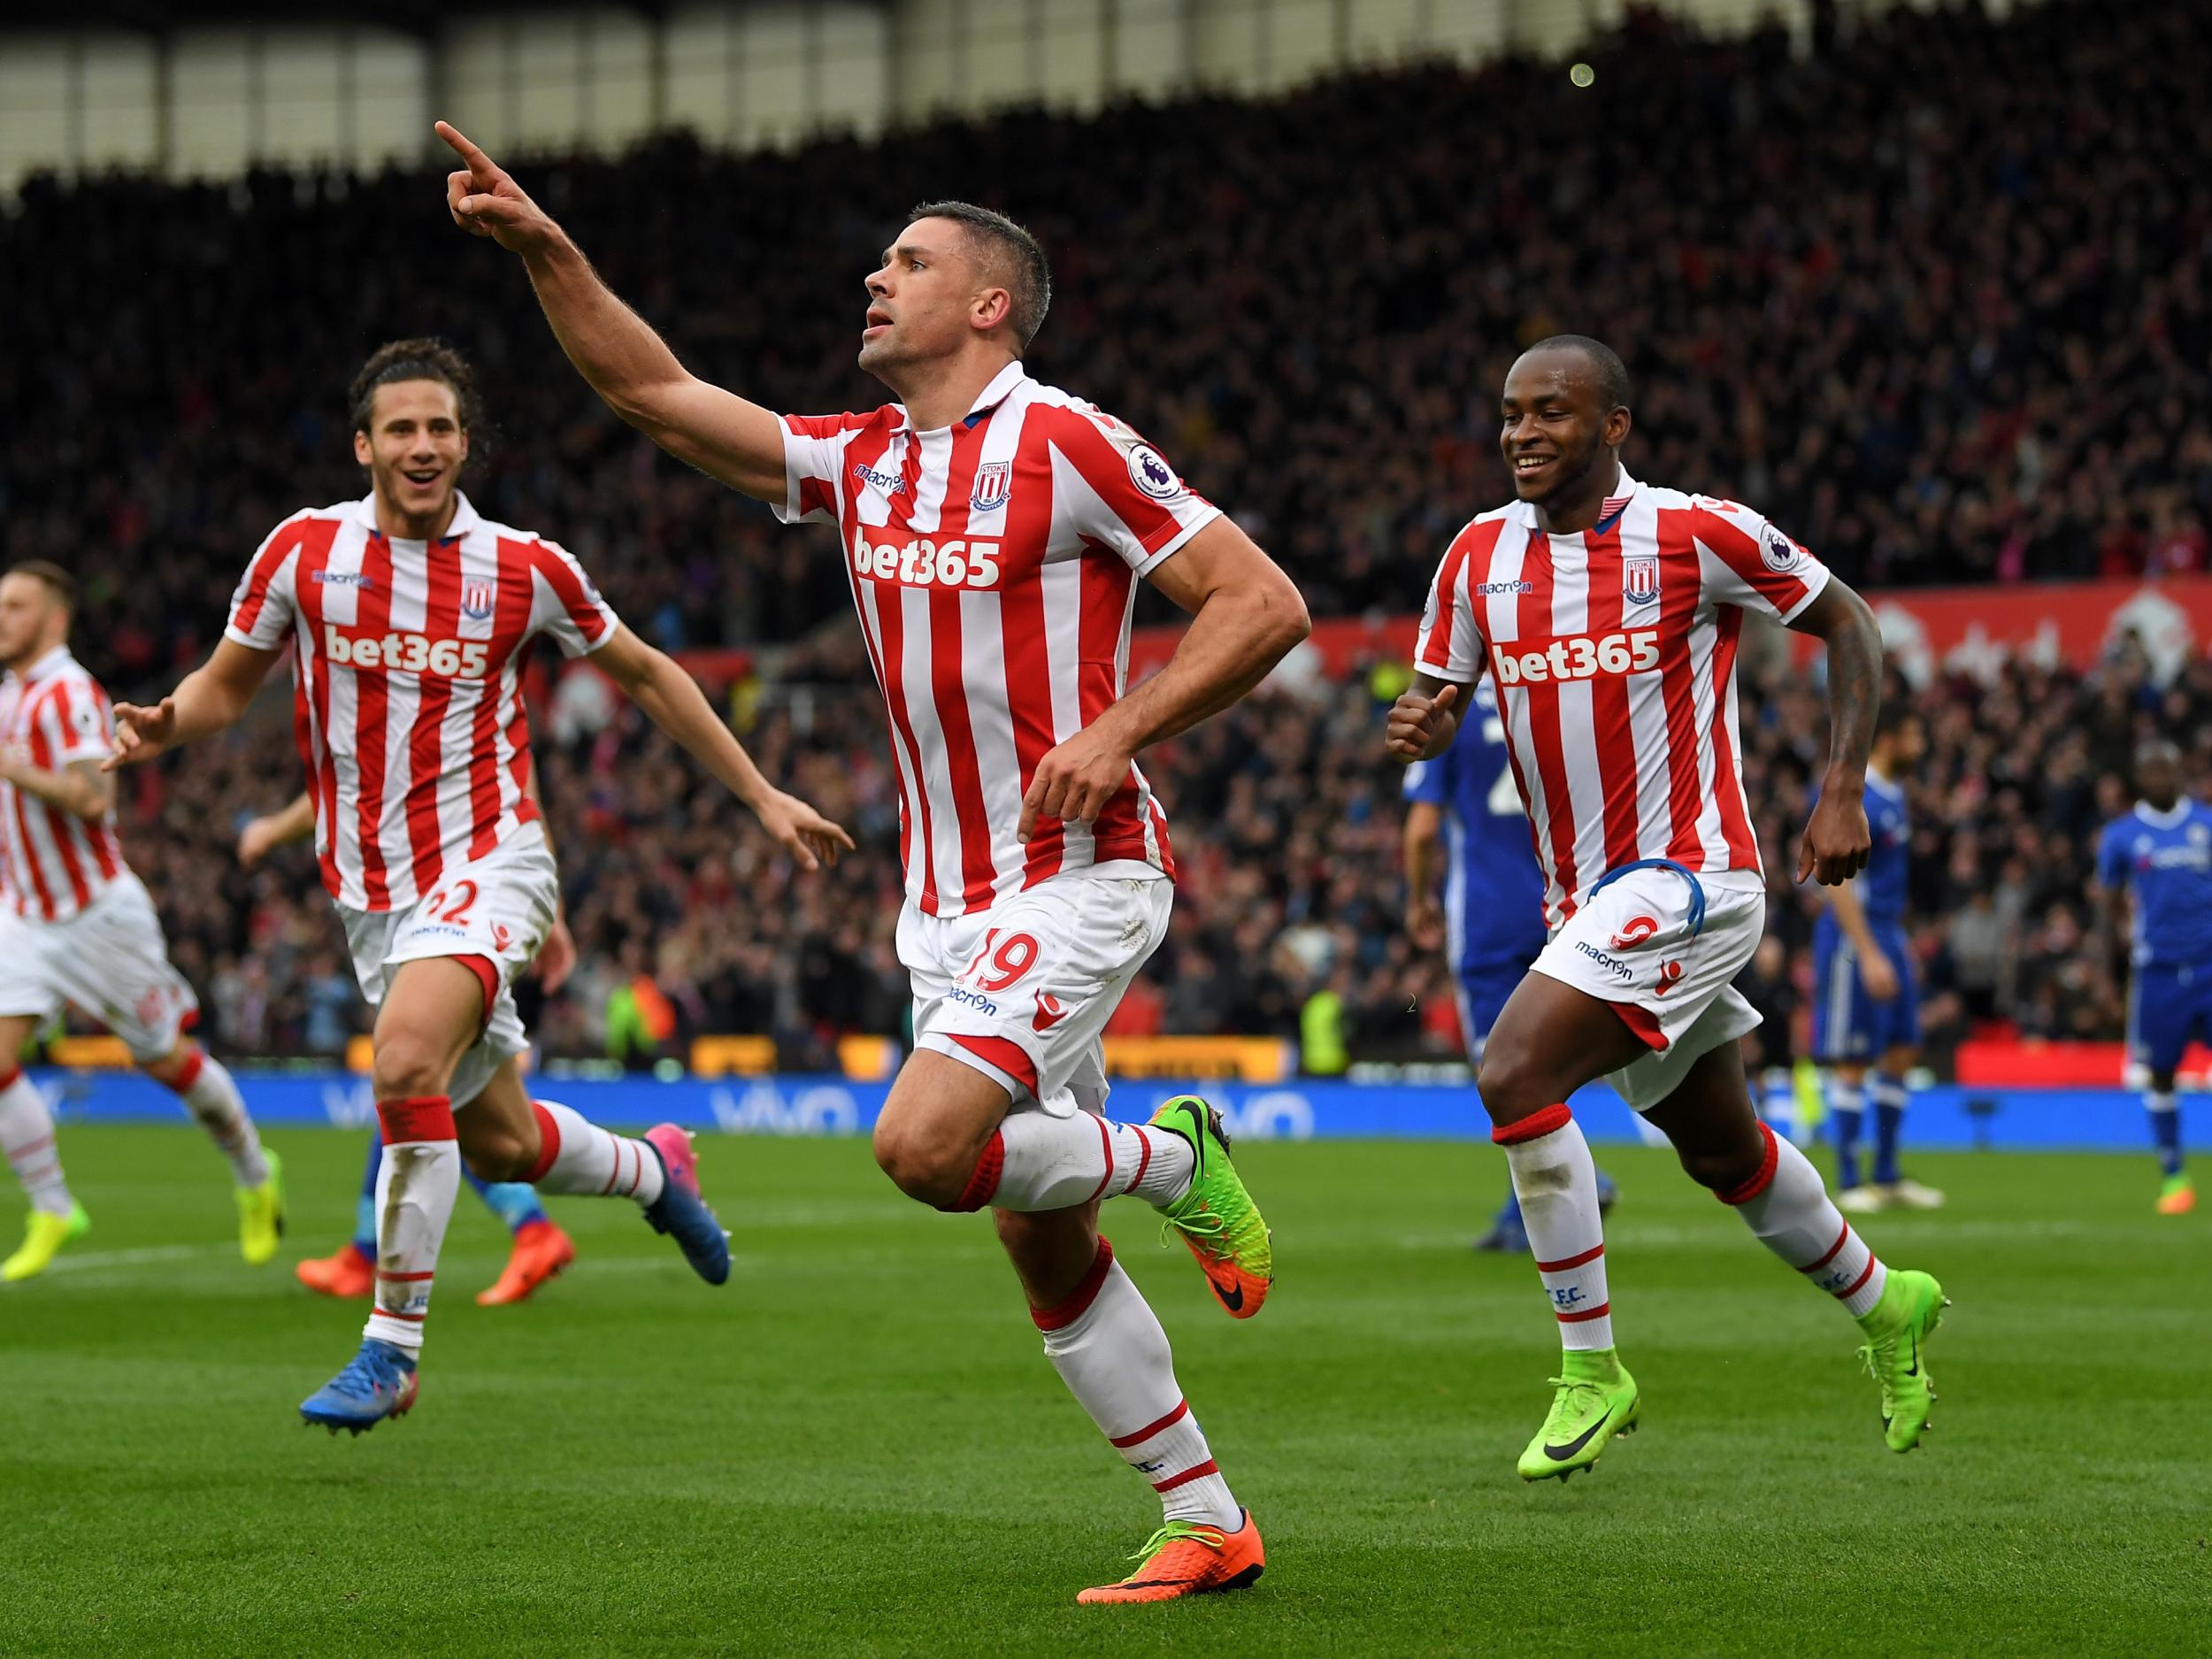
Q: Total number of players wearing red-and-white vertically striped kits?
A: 4